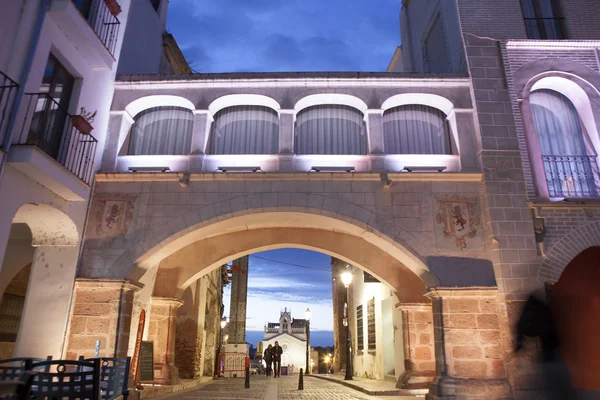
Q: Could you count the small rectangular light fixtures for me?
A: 4